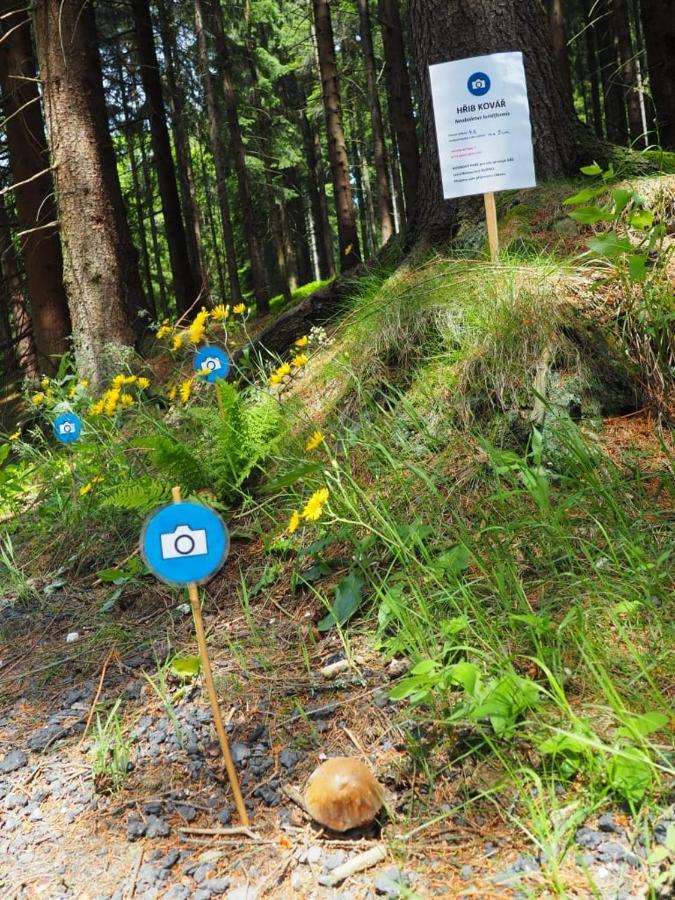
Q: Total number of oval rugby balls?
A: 0